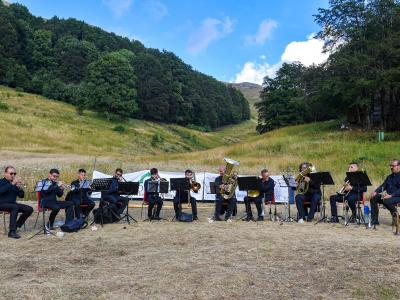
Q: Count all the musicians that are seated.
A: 11